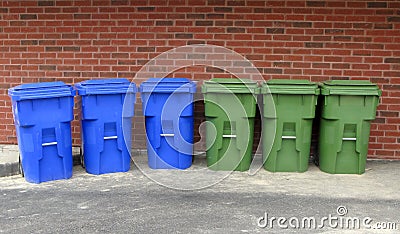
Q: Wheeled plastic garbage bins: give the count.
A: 6